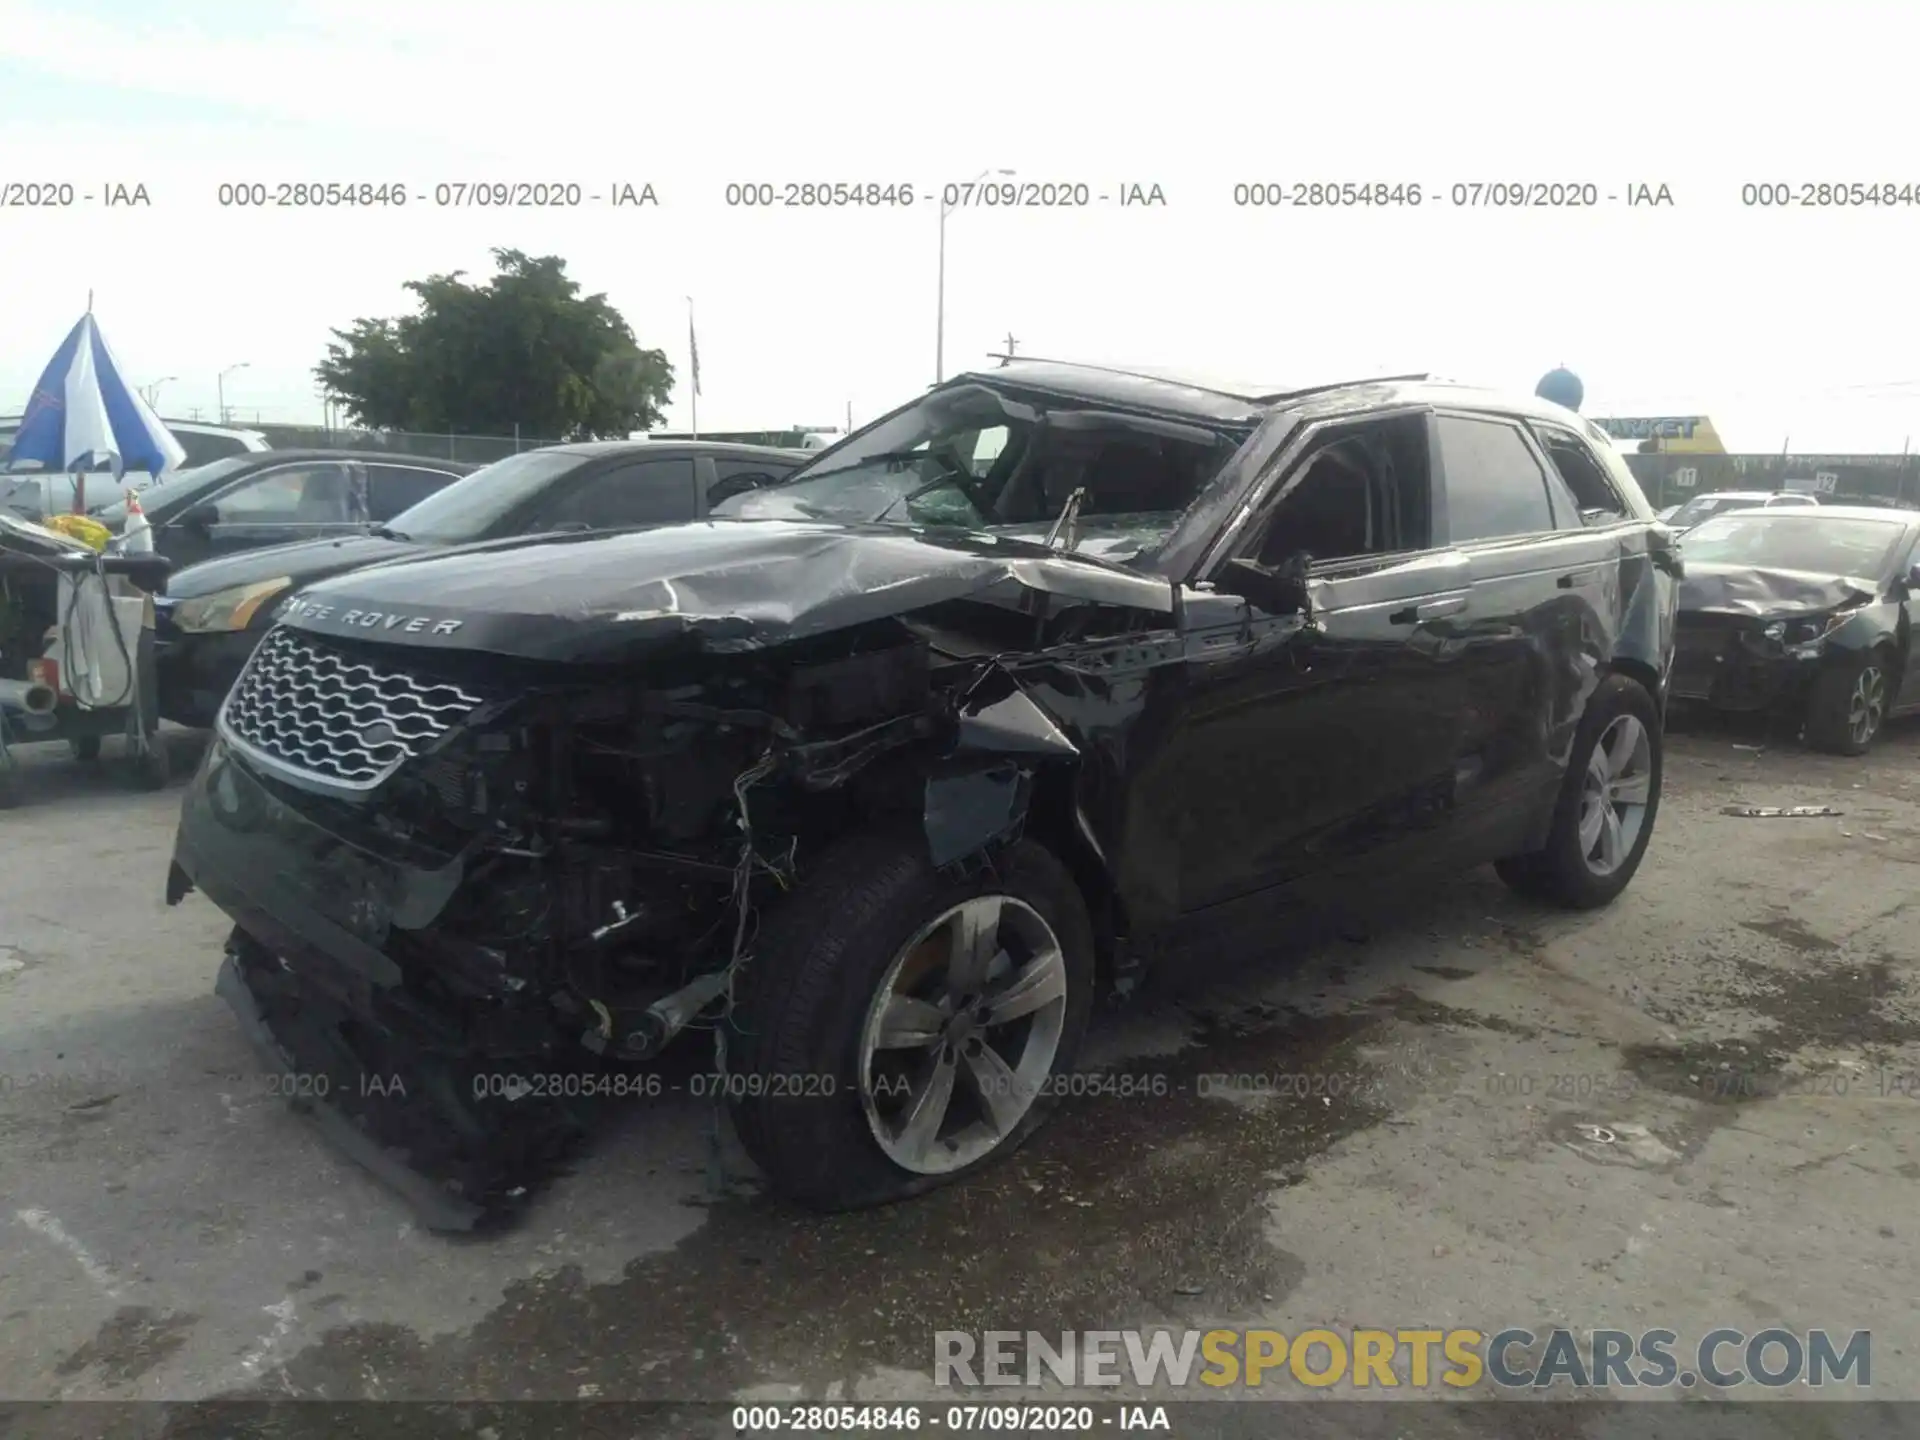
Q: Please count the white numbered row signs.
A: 2